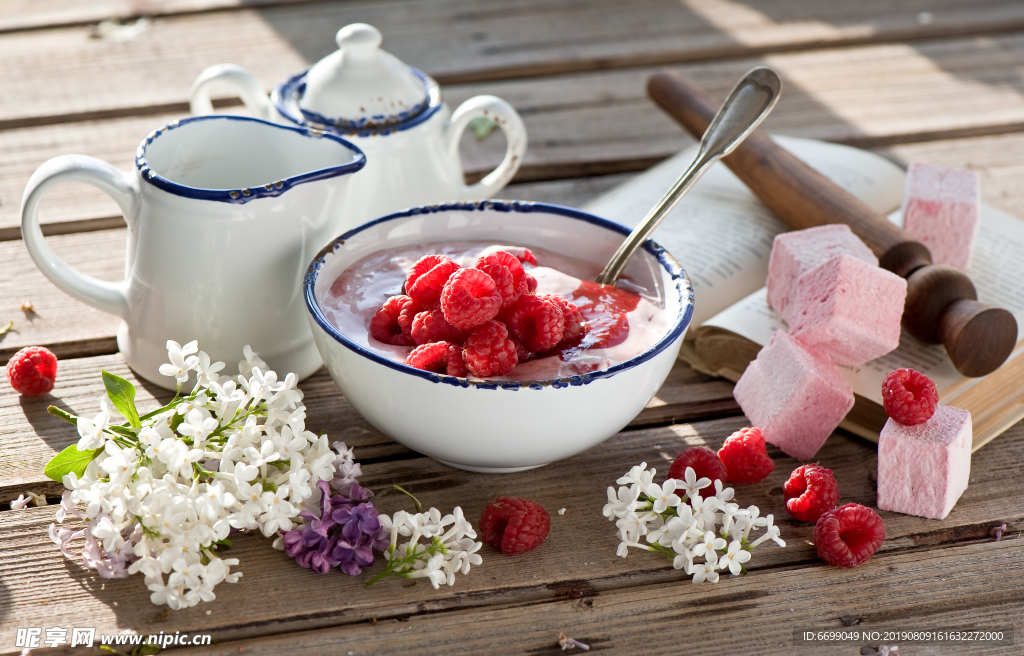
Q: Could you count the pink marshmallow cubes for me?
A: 5